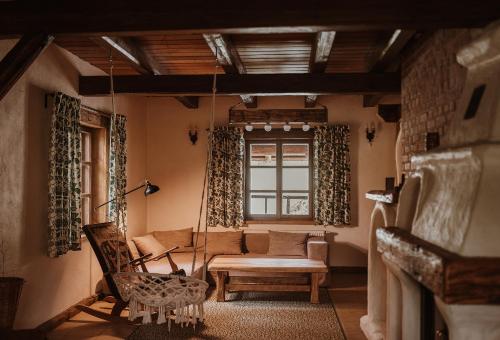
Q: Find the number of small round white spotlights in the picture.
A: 4